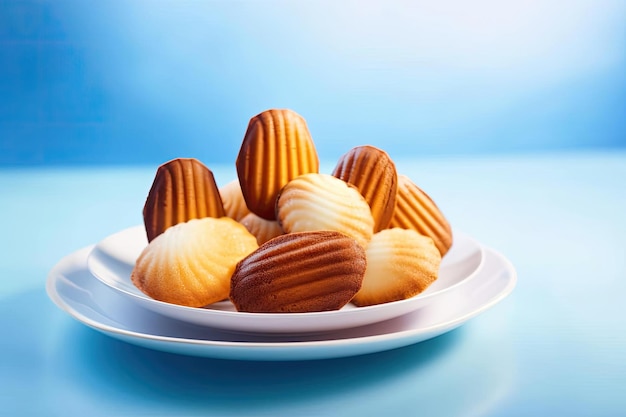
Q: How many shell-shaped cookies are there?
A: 10